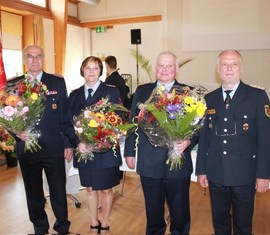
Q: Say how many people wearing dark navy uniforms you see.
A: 4